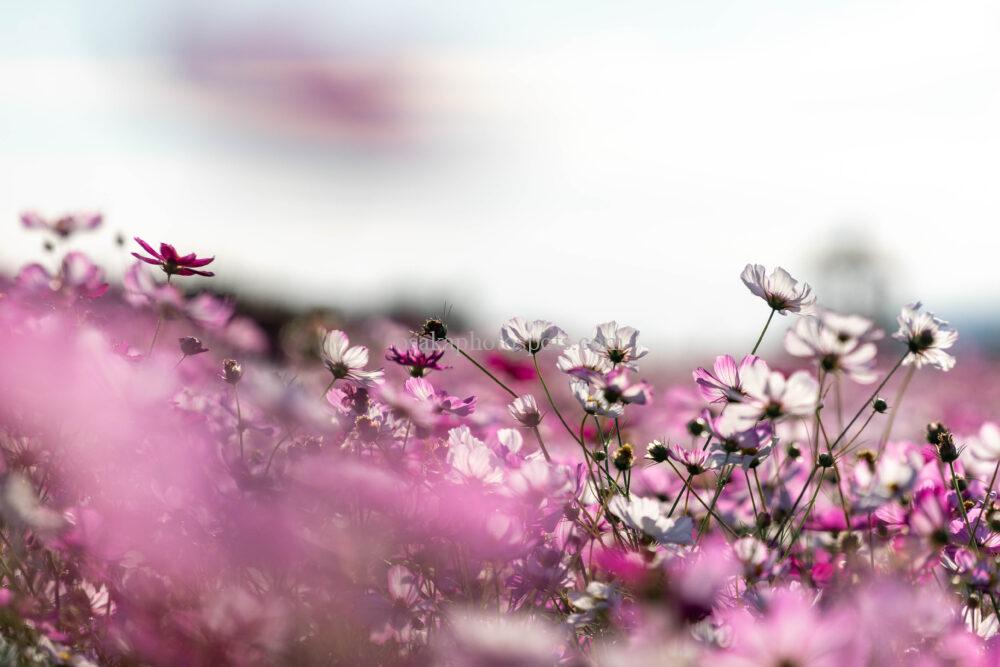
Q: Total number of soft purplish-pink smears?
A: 1